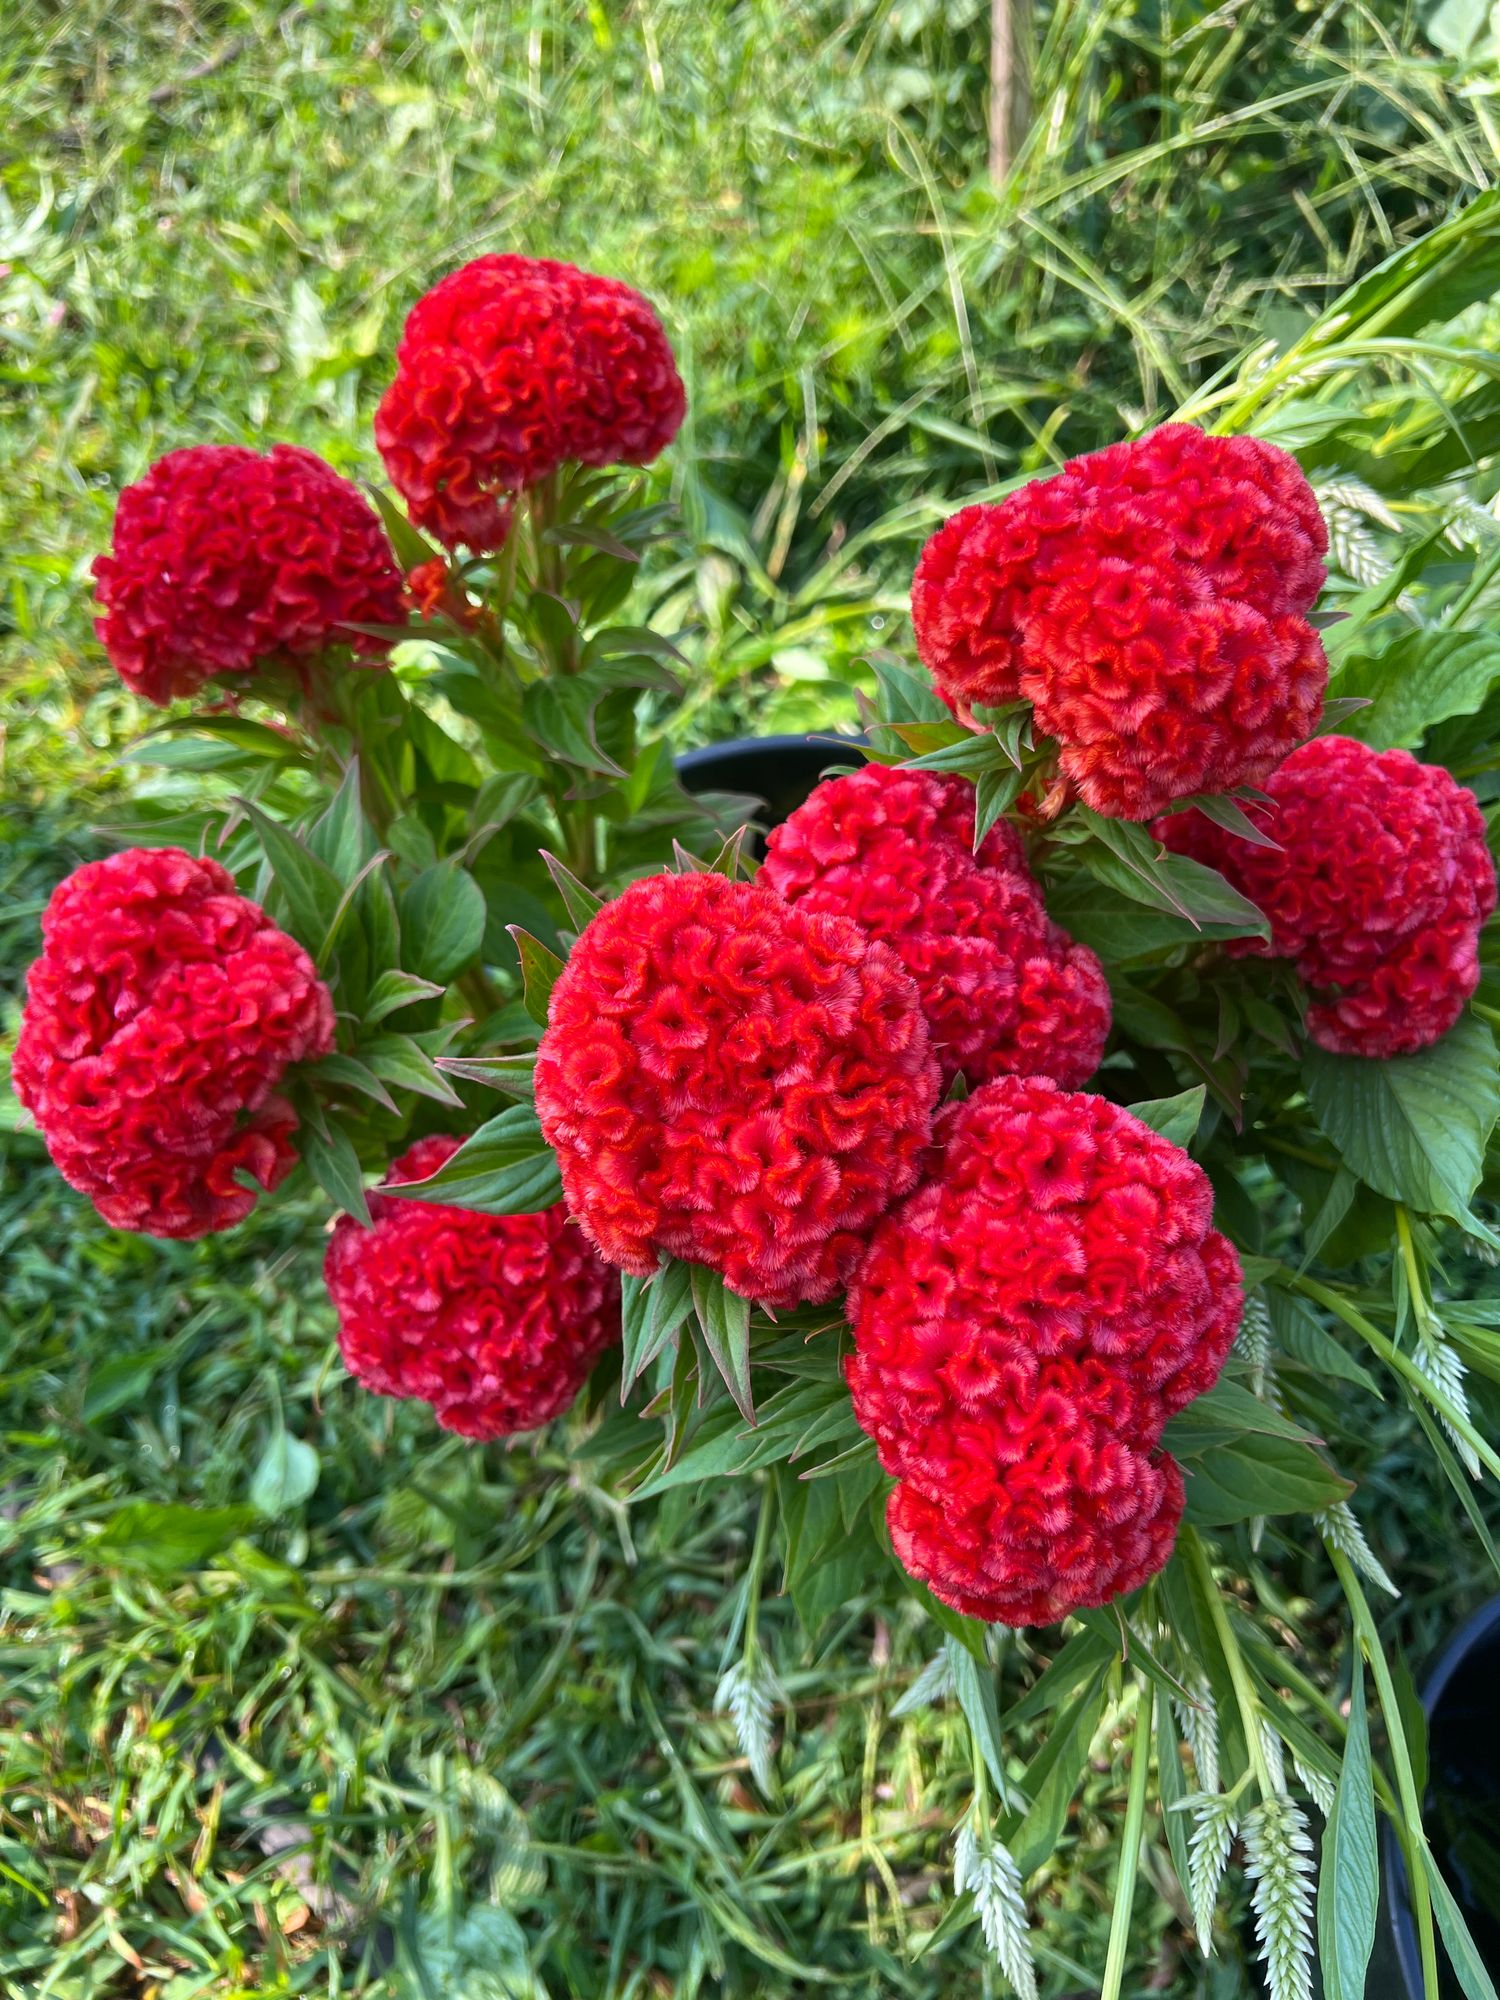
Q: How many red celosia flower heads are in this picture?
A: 9